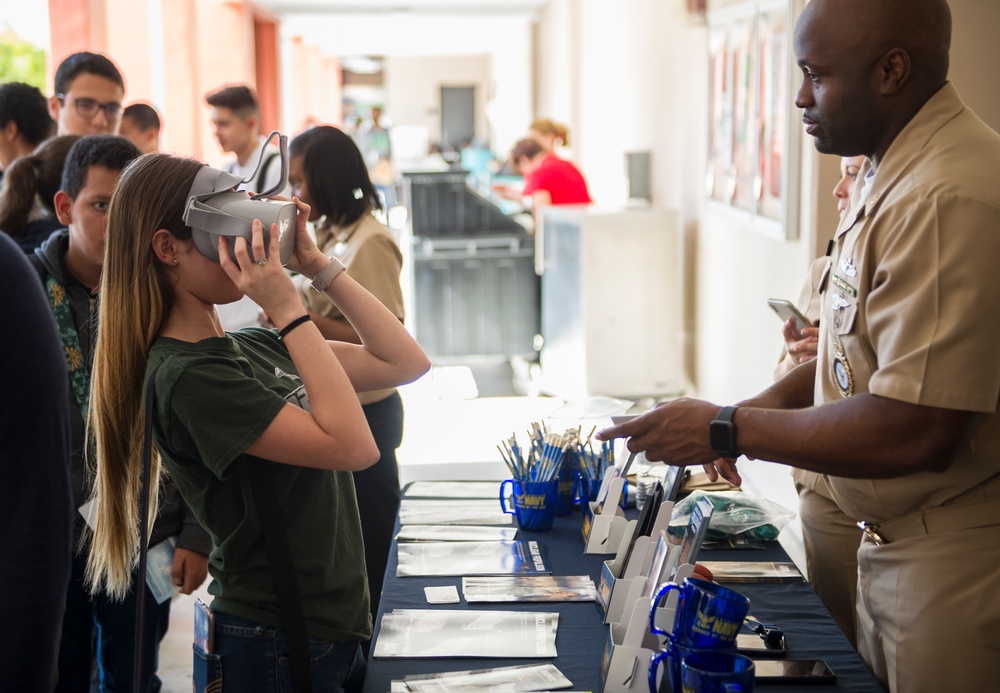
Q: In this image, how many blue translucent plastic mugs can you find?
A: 6